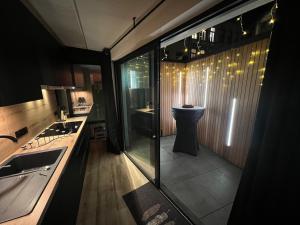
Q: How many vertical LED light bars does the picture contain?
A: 3